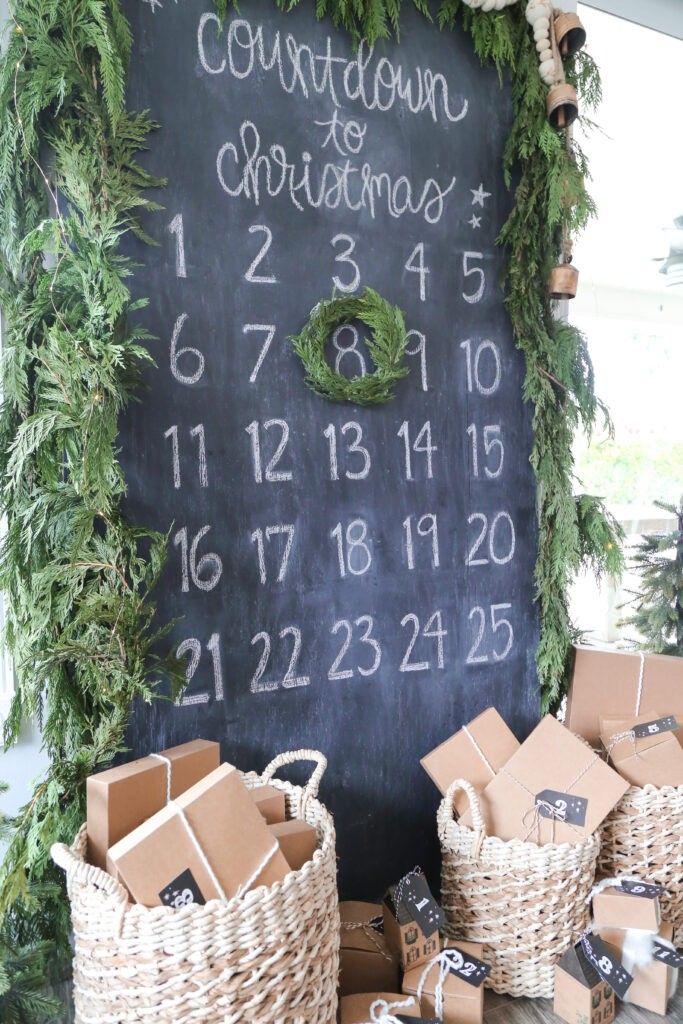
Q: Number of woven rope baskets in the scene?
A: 3